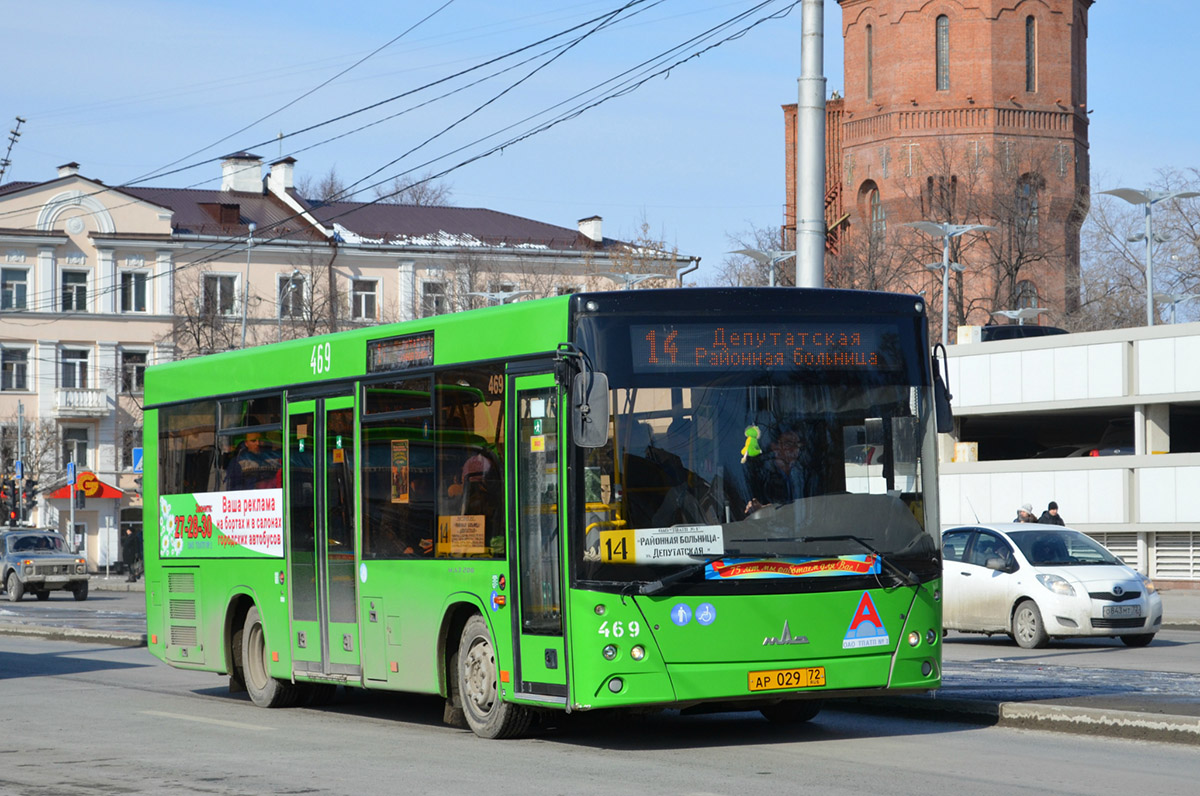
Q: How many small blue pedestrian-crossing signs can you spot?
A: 3